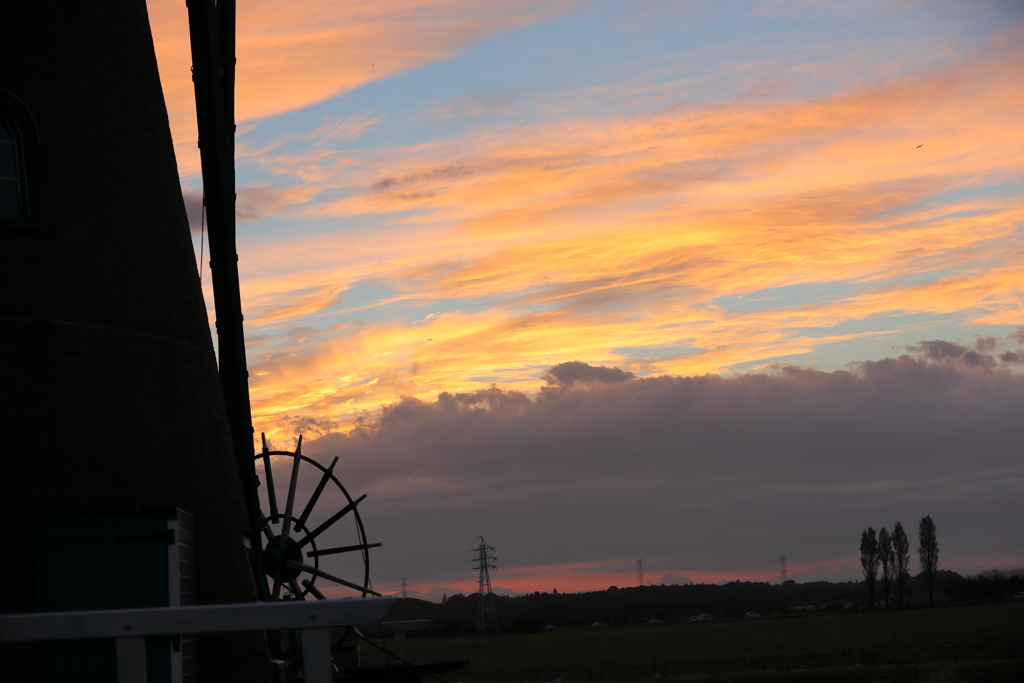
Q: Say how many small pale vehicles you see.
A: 6